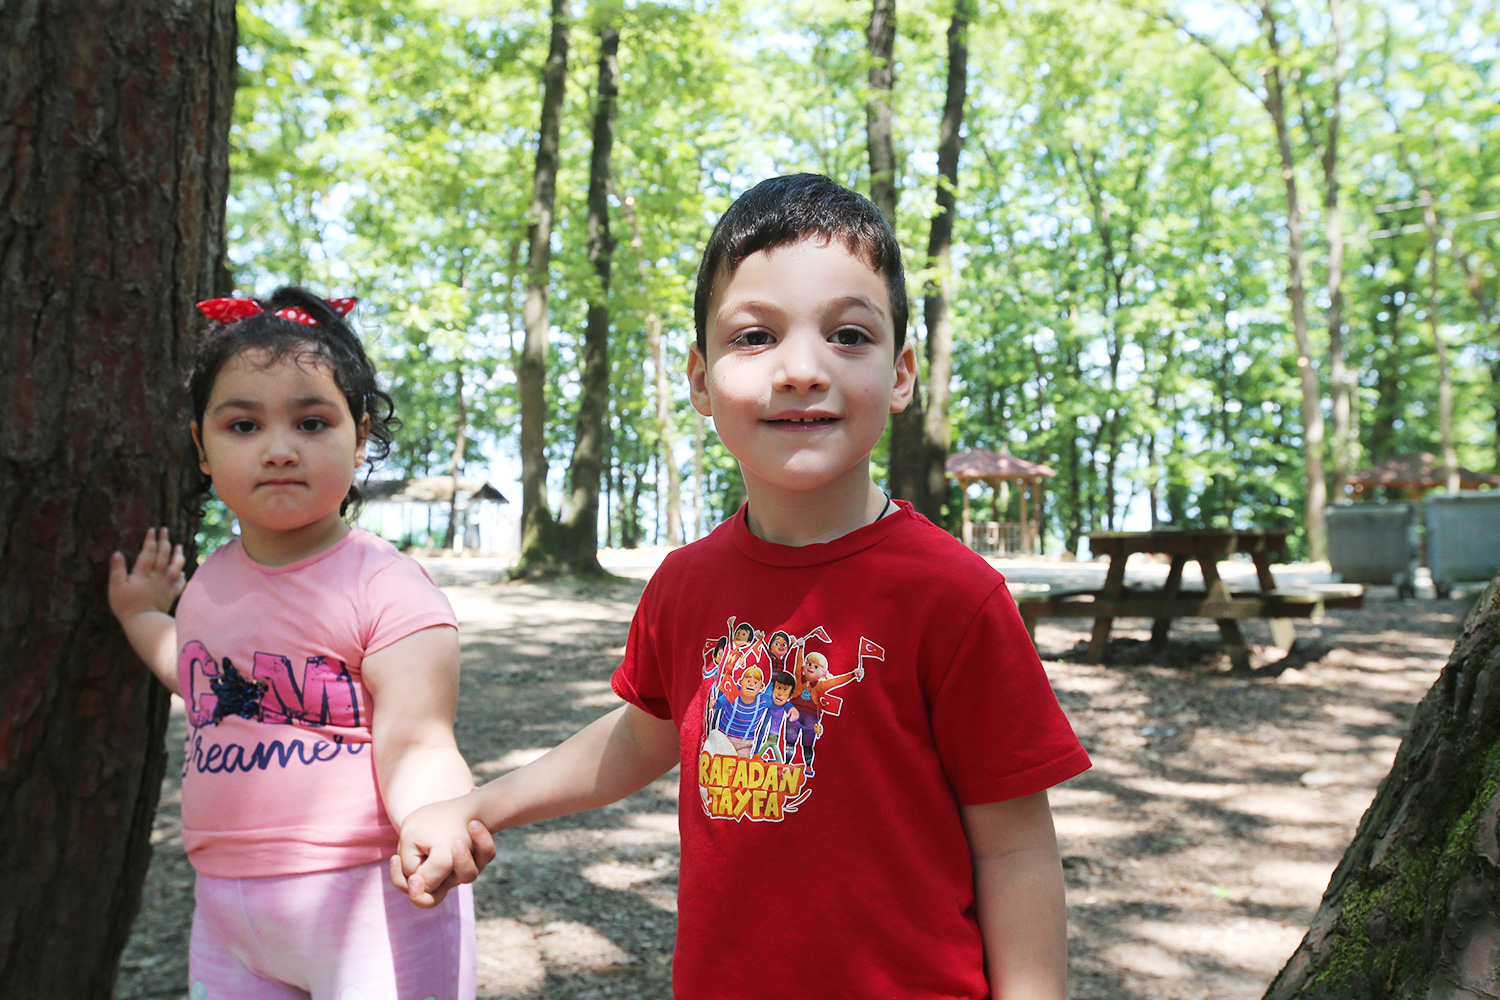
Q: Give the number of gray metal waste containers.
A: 2